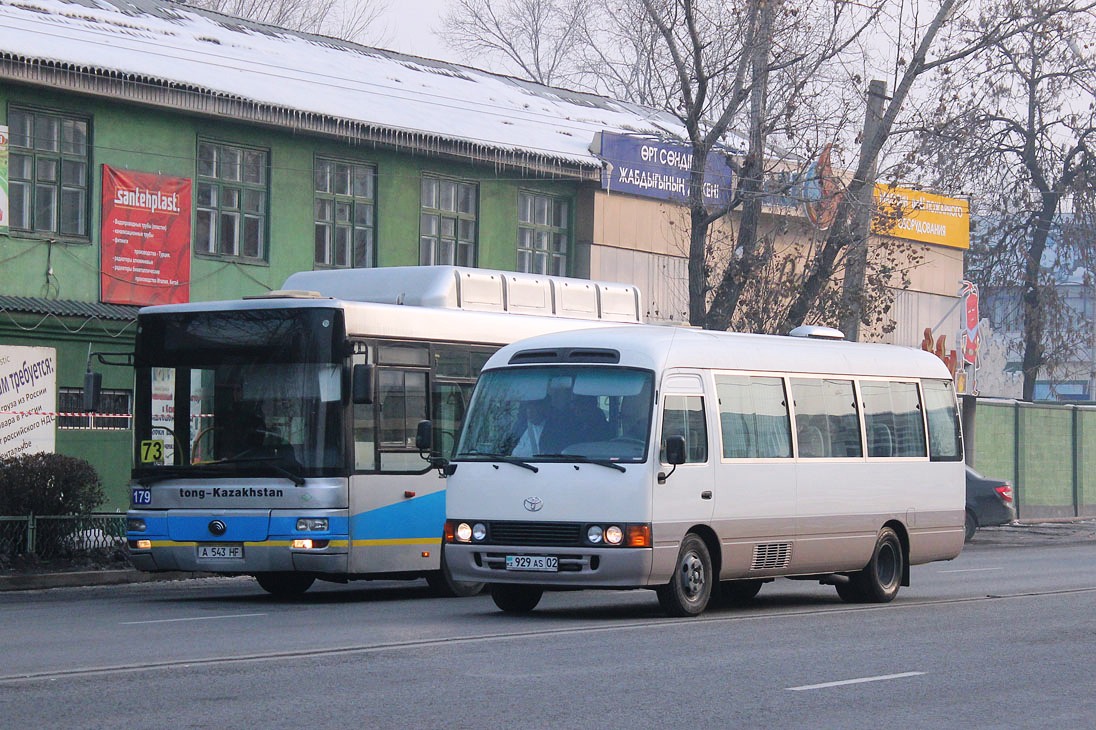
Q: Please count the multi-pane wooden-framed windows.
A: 5